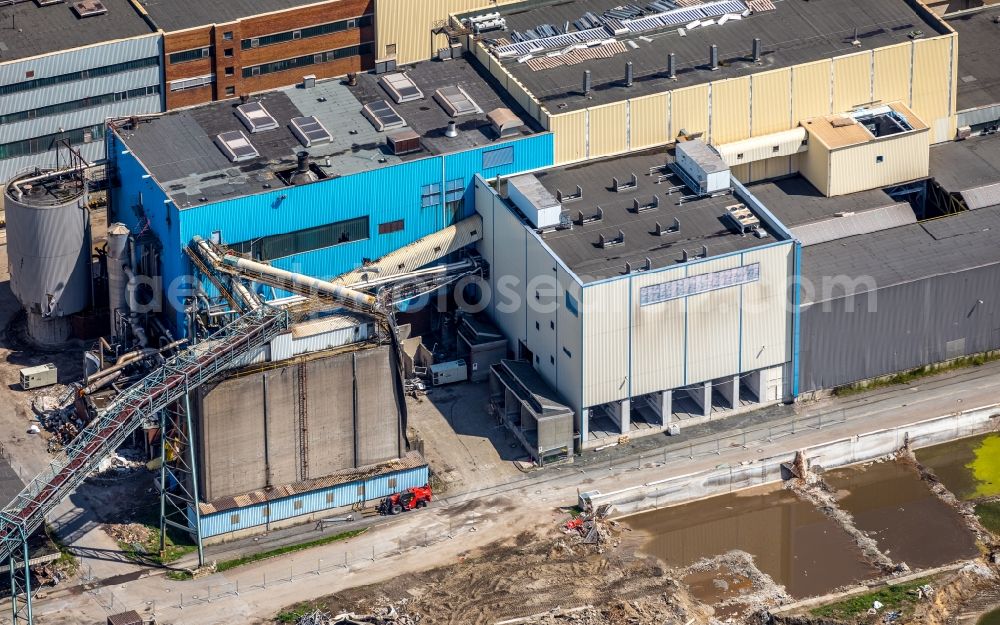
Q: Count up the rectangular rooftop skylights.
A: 6